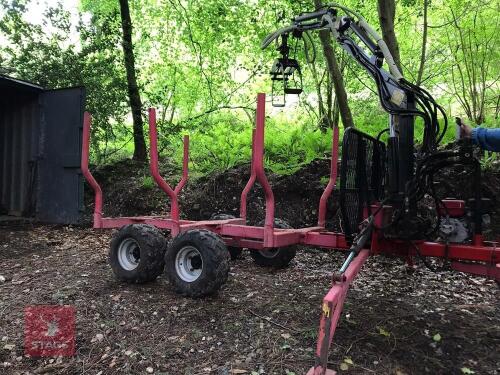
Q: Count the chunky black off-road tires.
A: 4